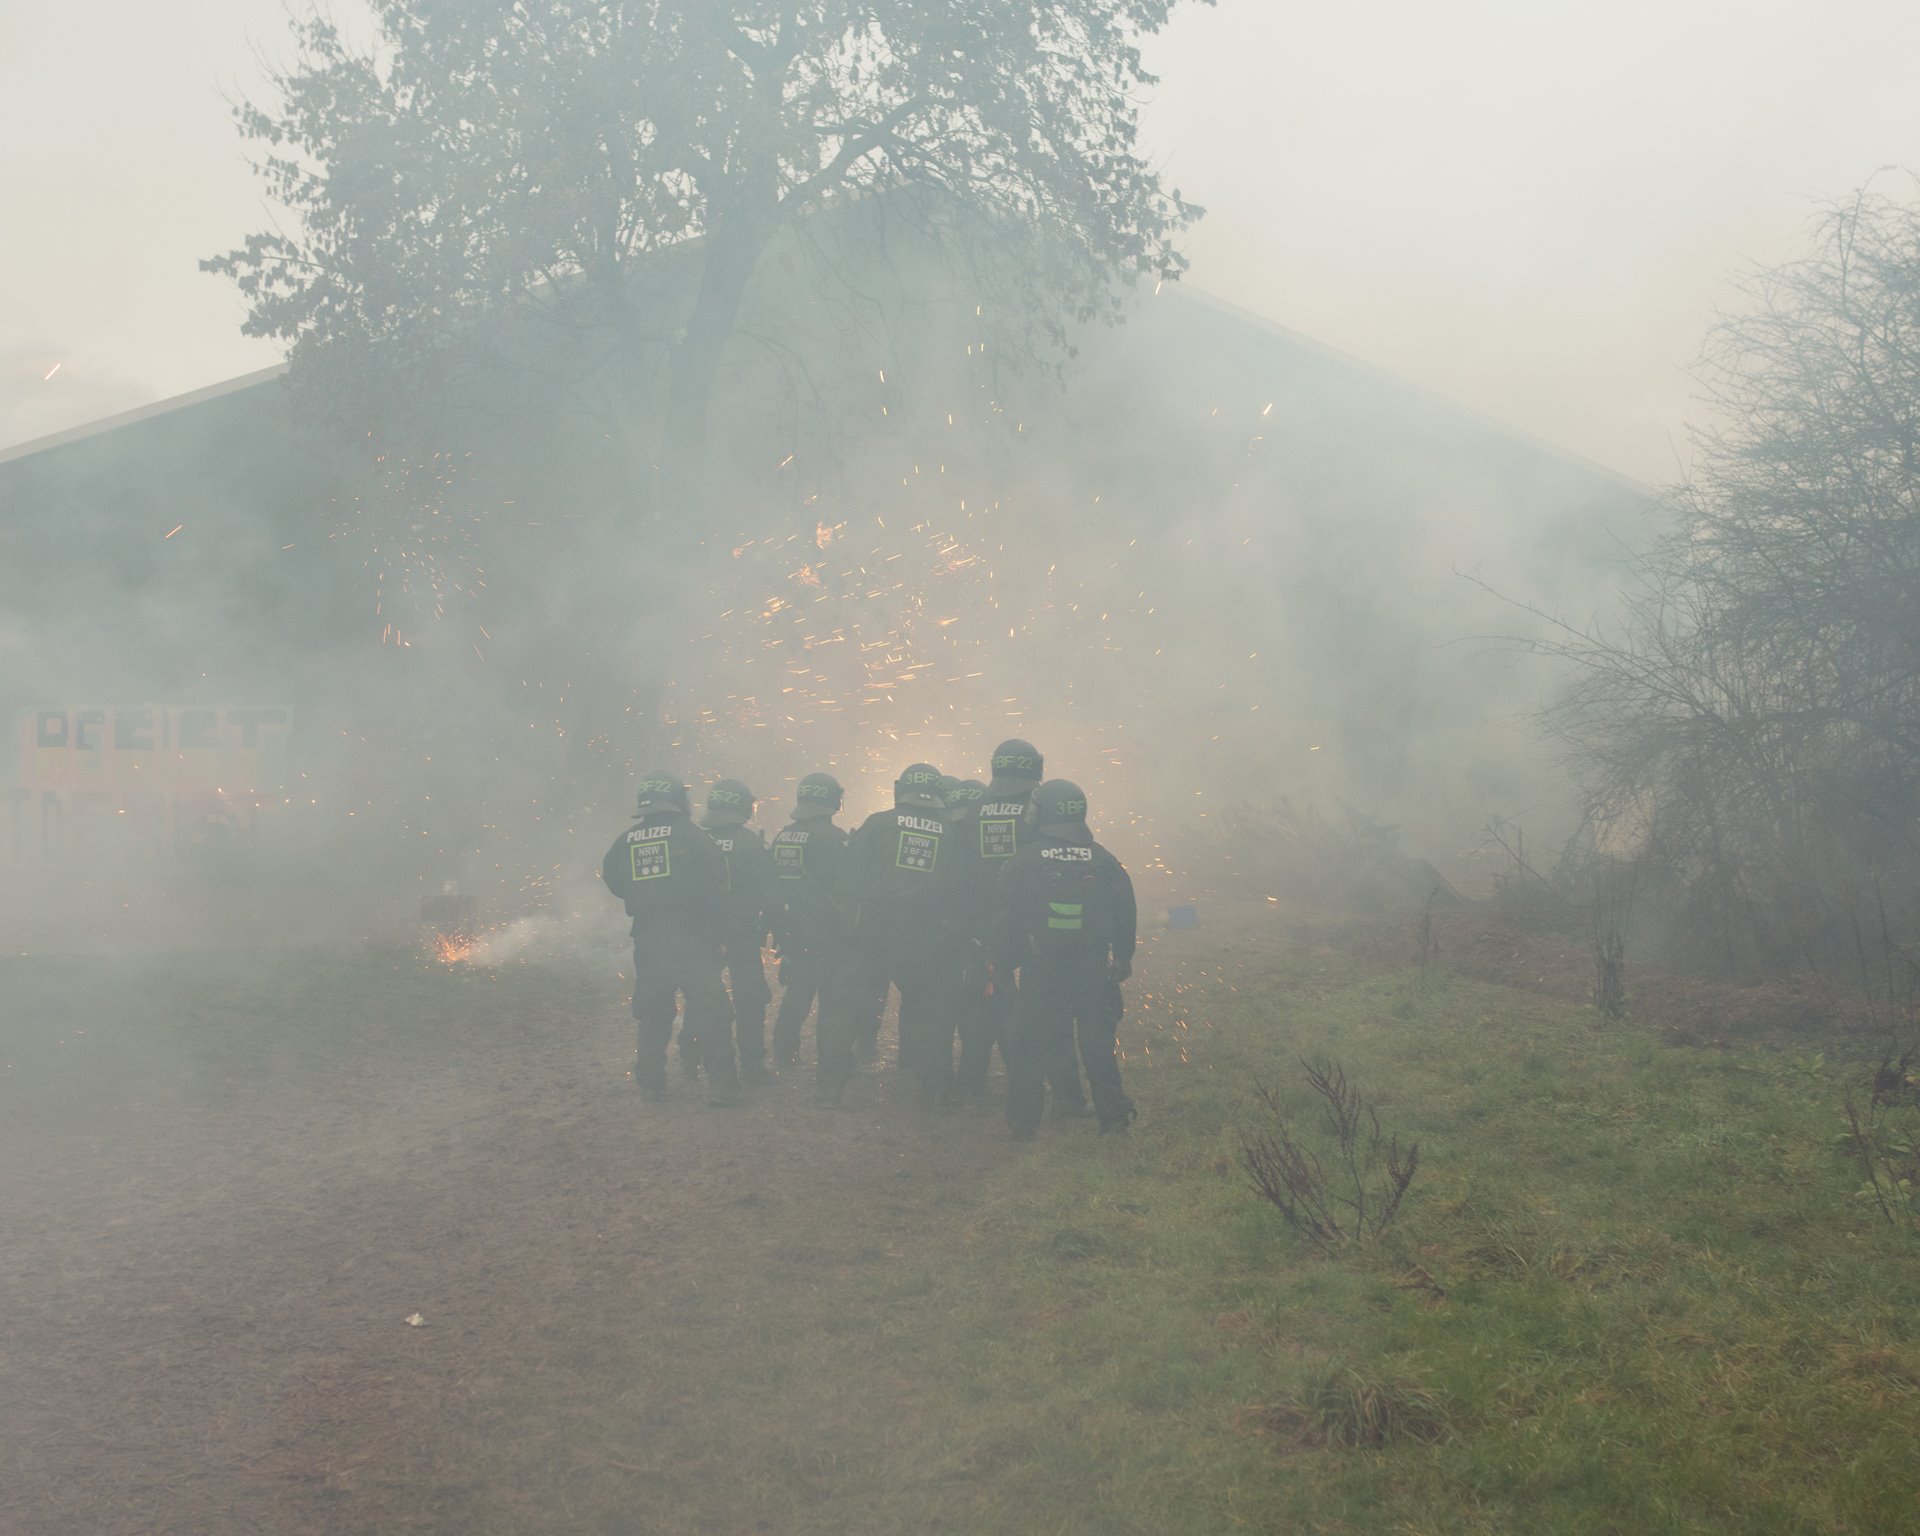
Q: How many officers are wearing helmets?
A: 8